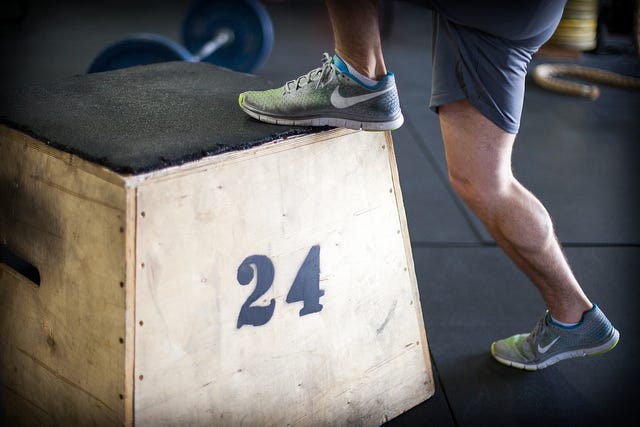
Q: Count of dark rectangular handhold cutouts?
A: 1